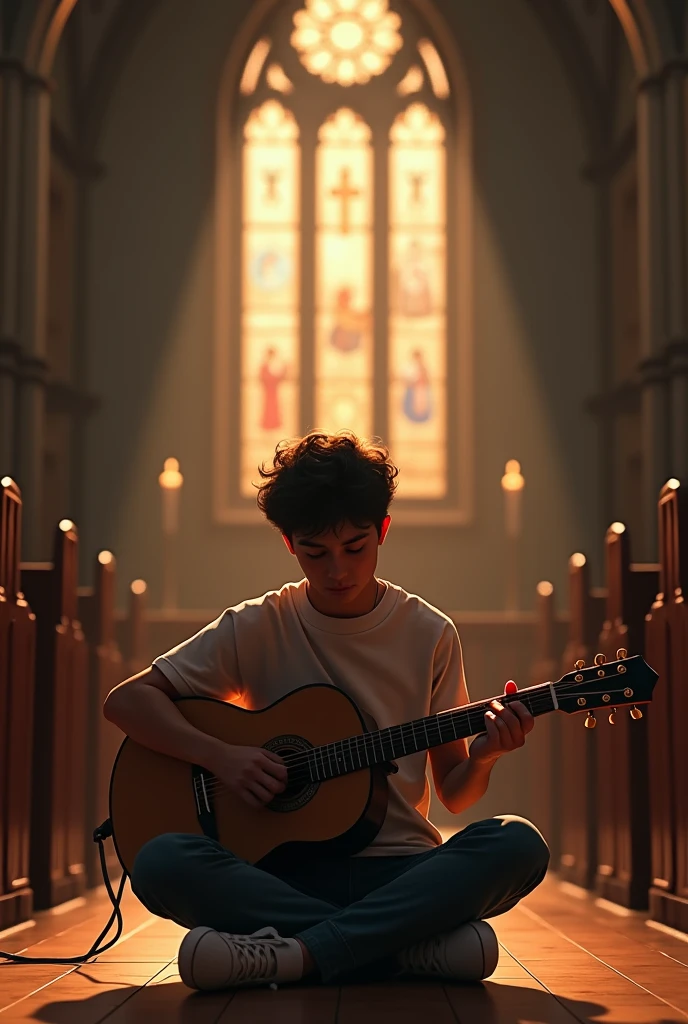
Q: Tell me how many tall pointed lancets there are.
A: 3